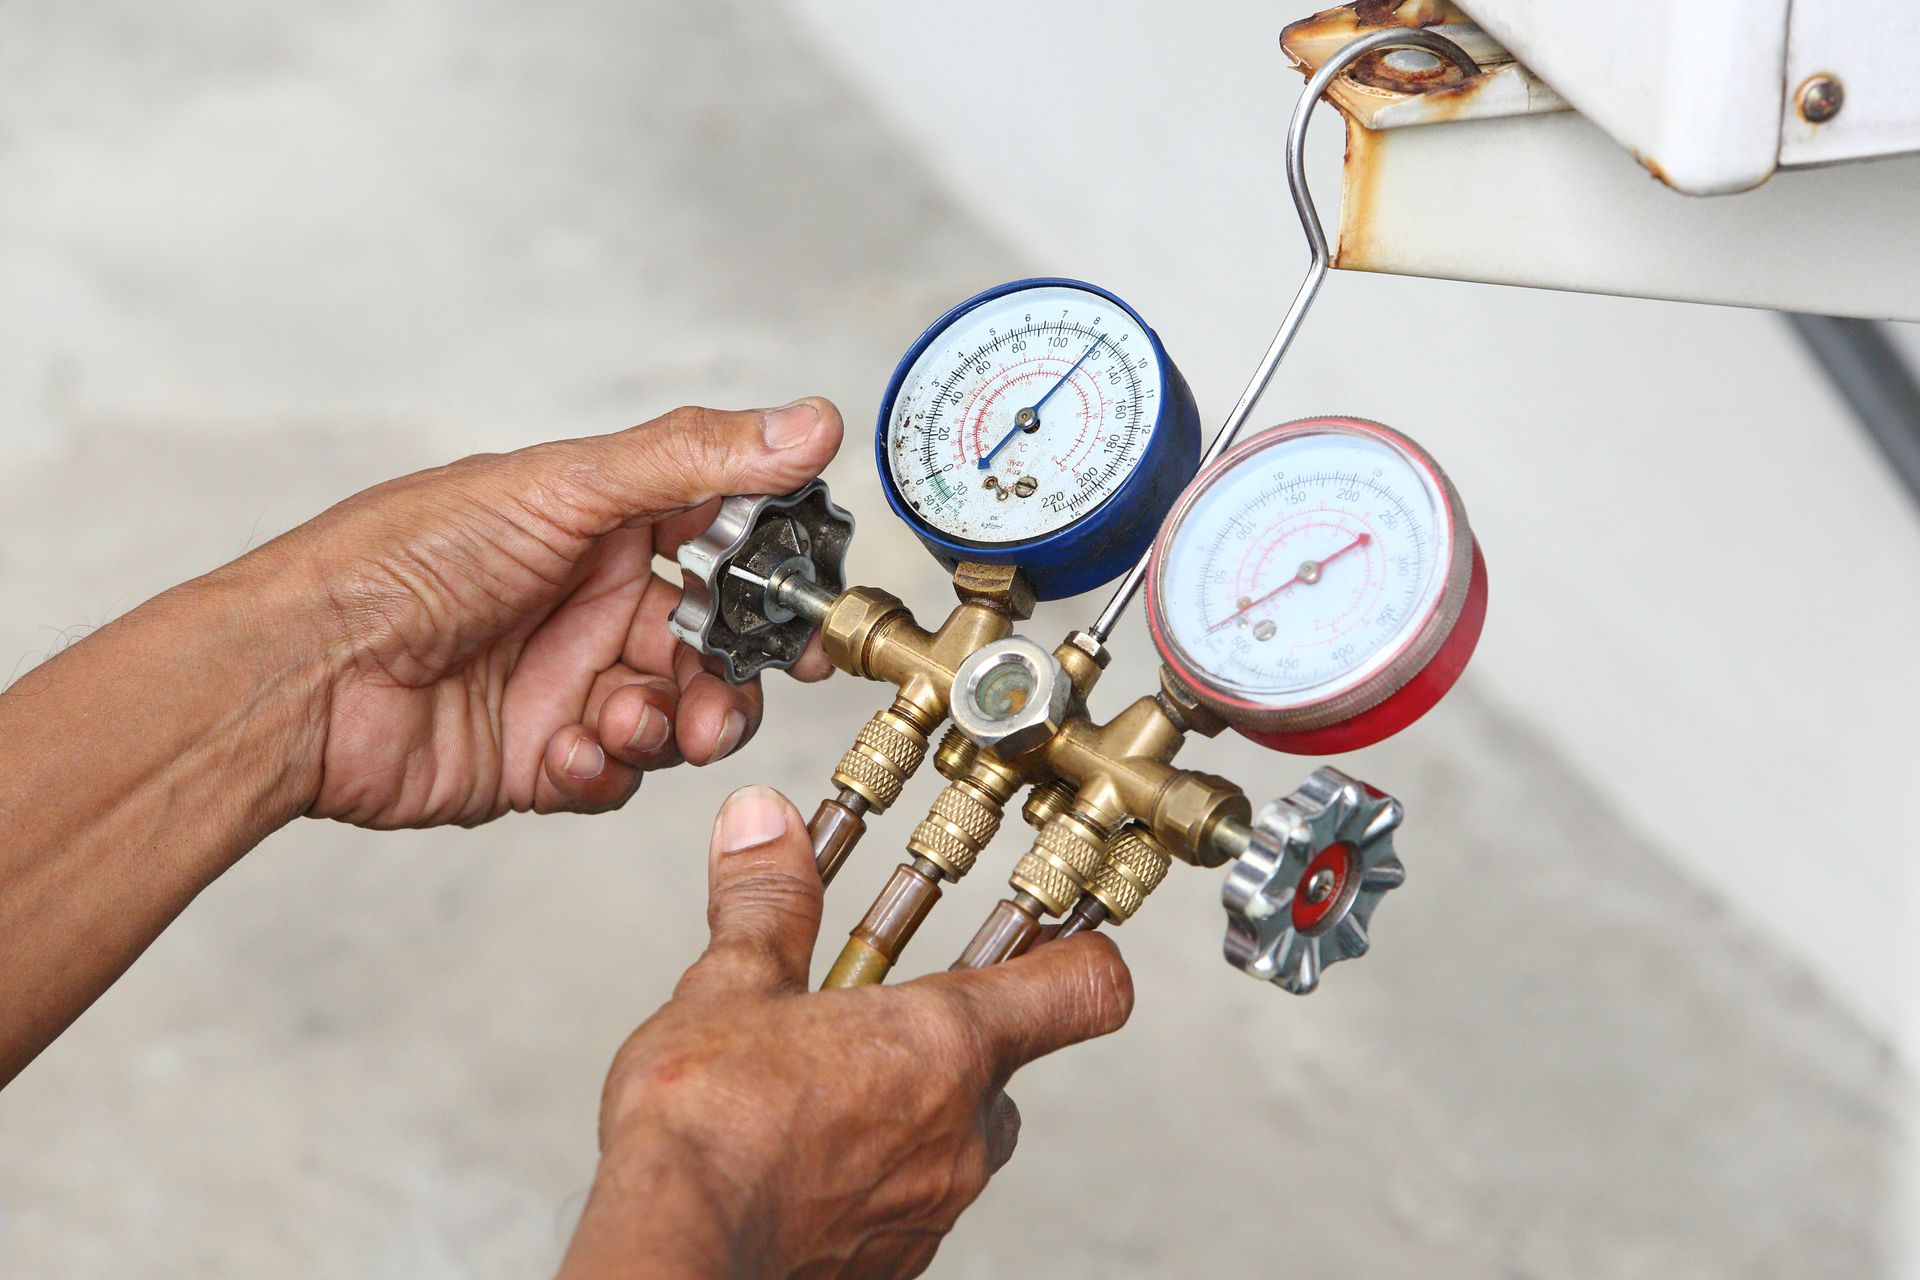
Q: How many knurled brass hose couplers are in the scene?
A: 4